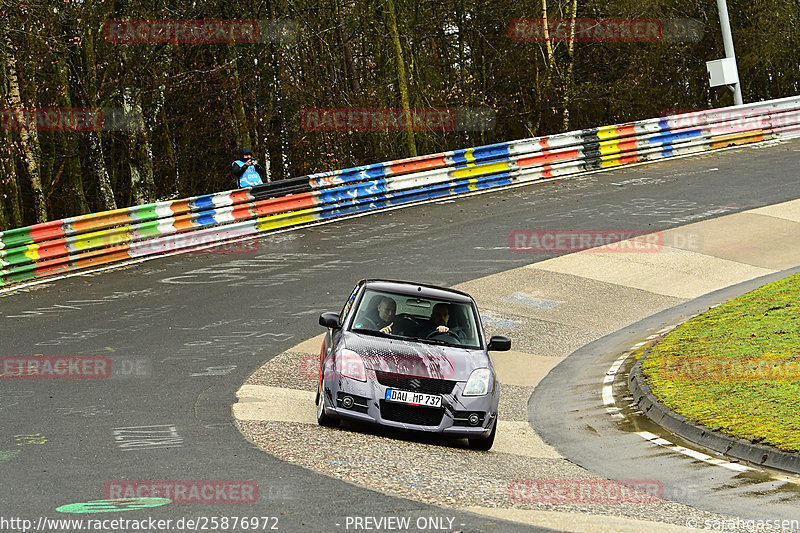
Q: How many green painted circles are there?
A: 1